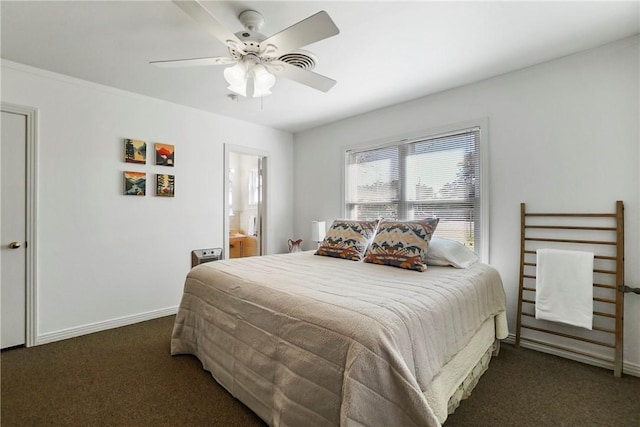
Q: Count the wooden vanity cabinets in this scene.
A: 1